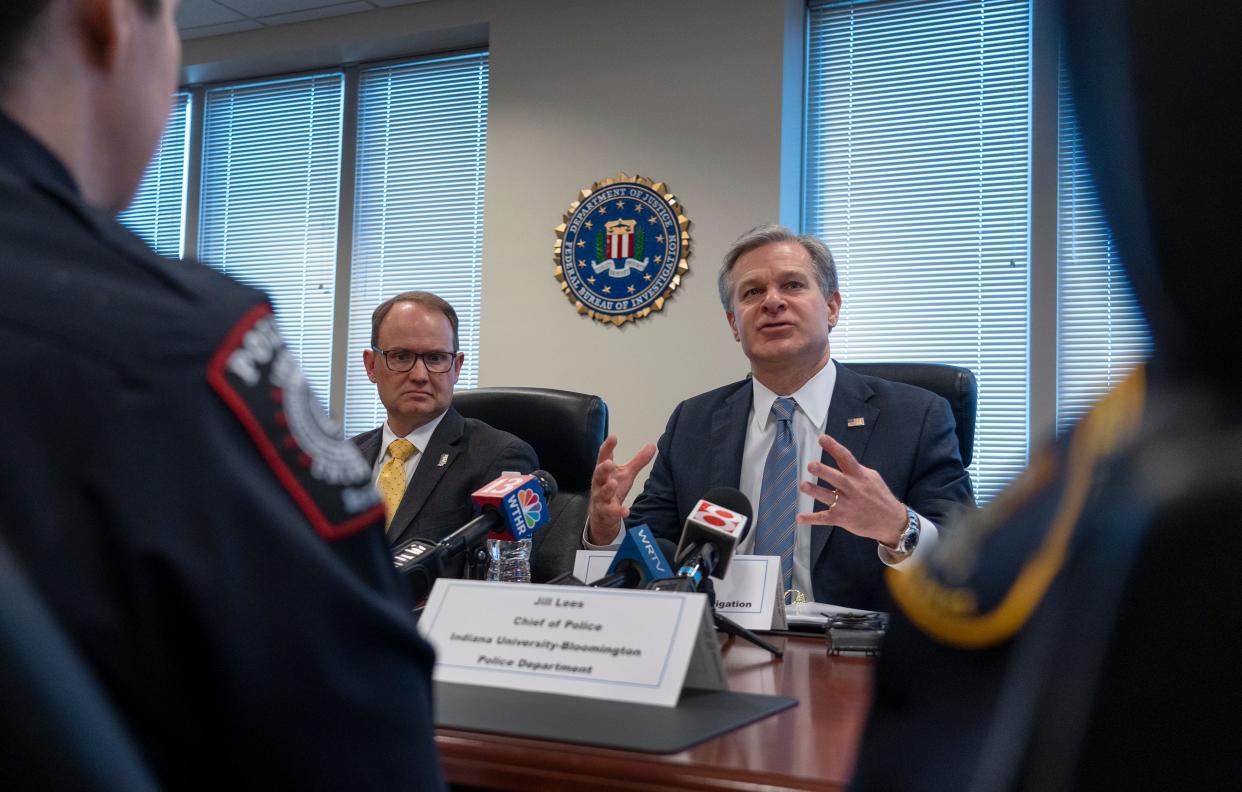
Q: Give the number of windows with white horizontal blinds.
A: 5